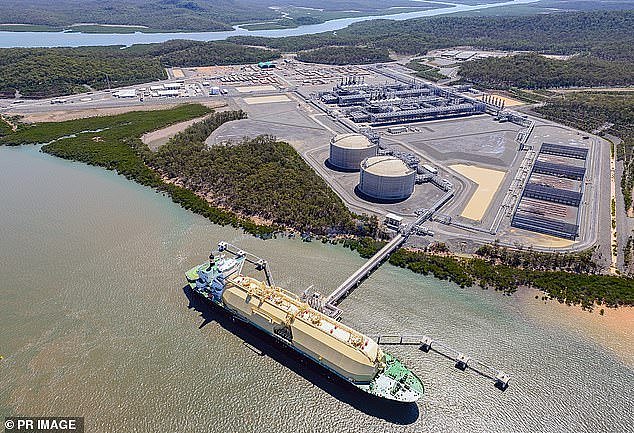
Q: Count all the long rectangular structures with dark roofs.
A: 4